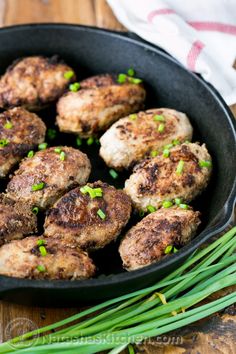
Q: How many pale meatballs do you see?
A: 1